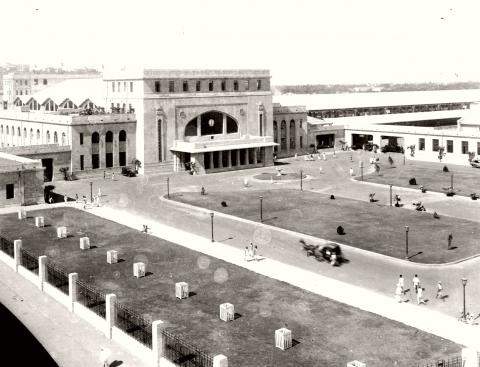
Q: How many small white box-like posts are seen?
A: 10